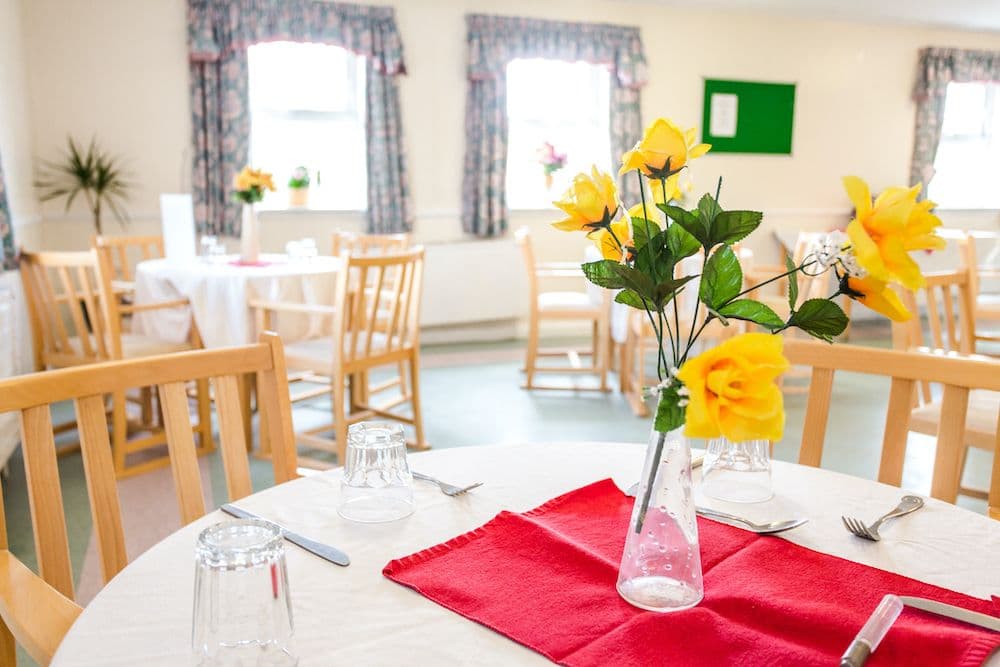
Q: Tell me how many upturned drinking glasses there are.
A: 3